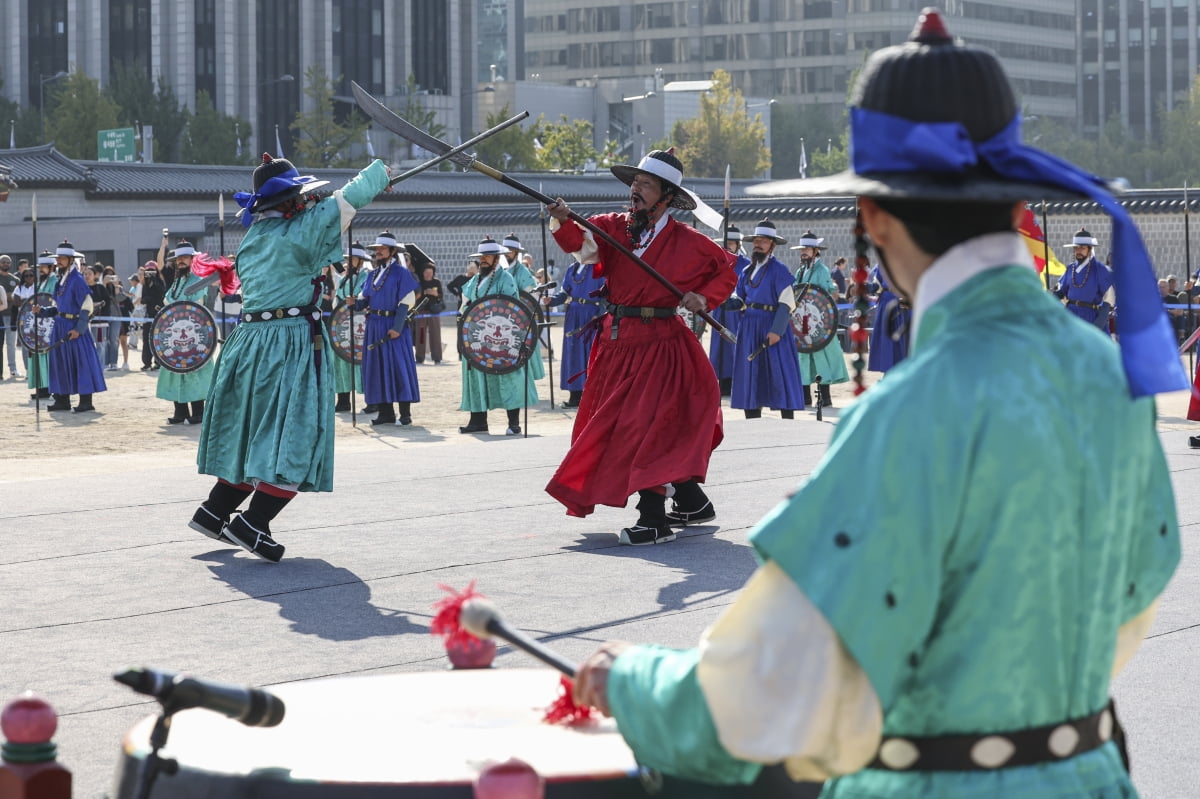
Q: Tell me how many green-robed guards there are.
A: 8